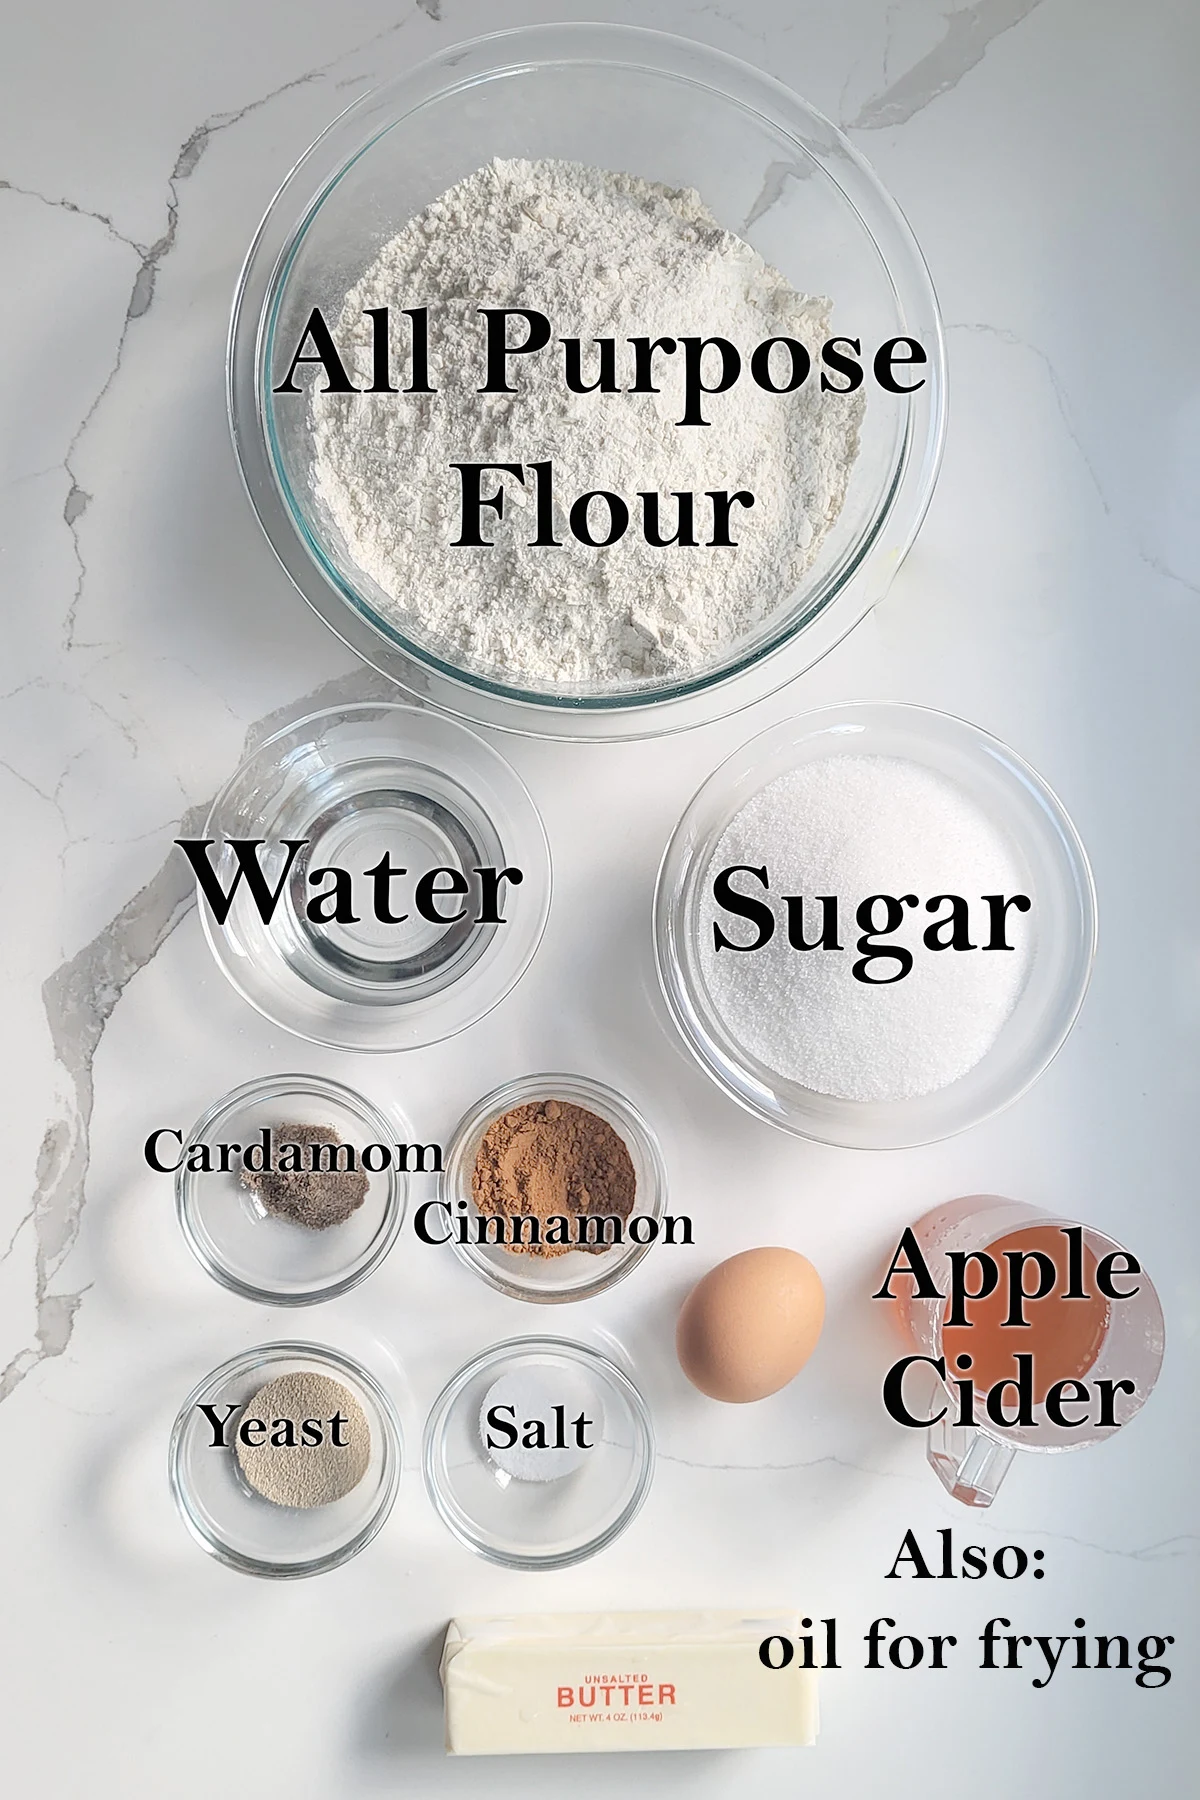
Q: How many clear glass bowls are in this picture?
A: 7